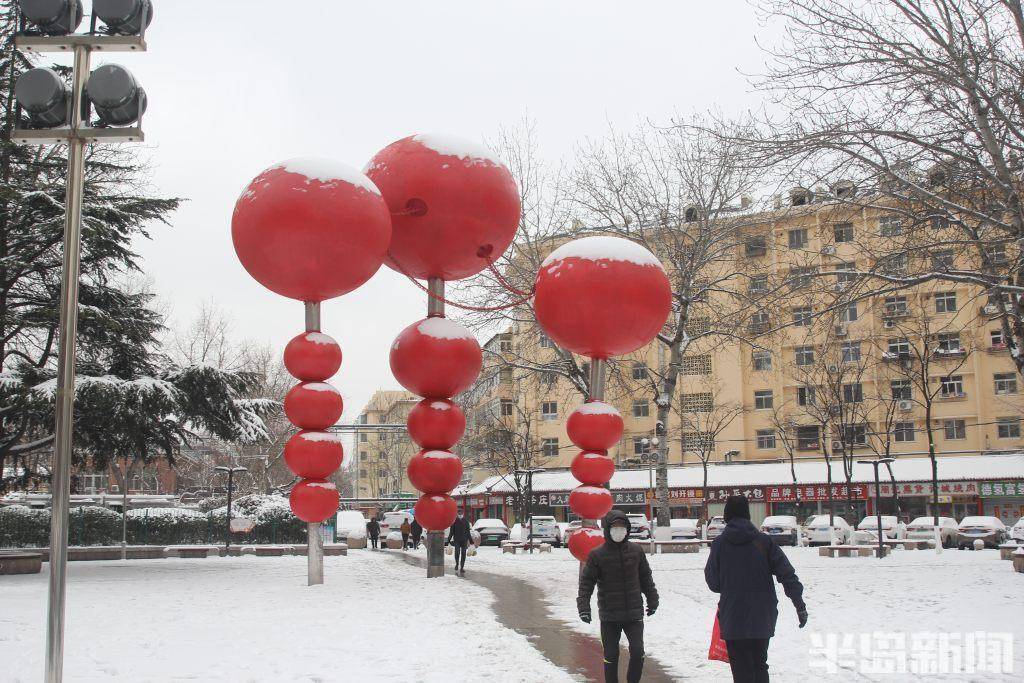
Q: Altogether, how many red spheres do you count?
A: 15